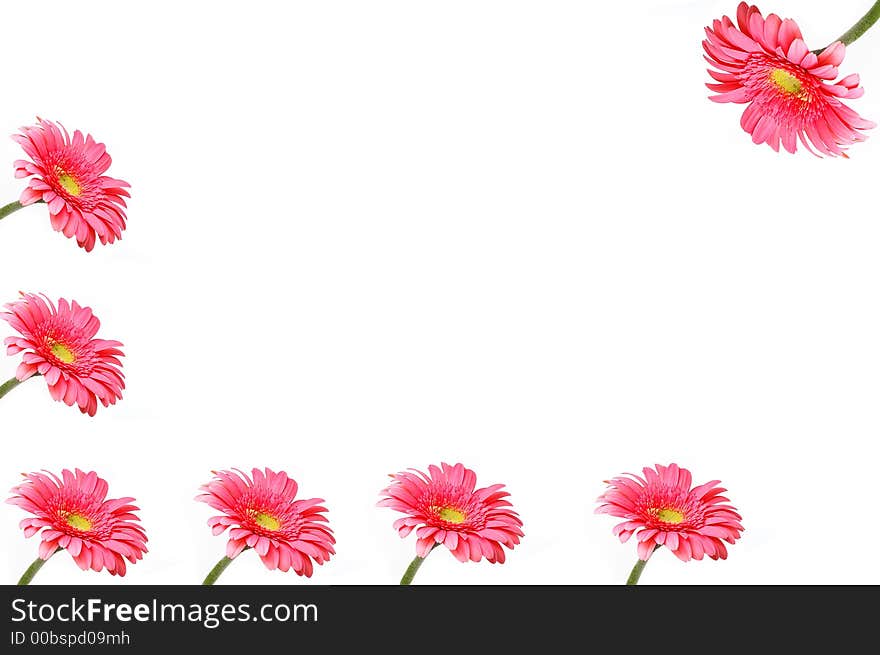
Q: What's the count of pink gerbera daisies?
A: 7